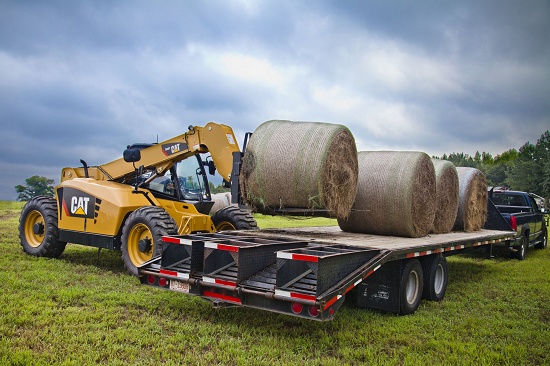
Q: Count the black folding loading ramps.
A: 3